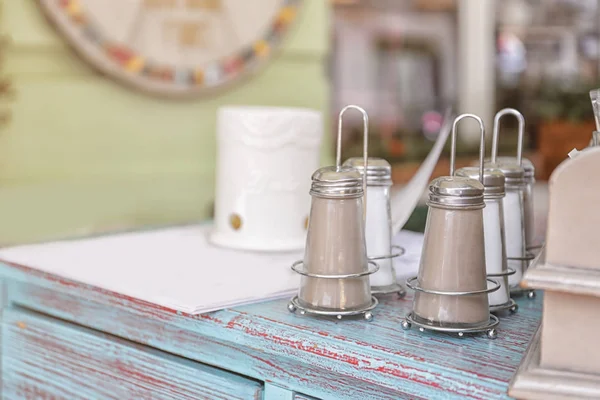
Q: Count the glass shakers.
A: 6